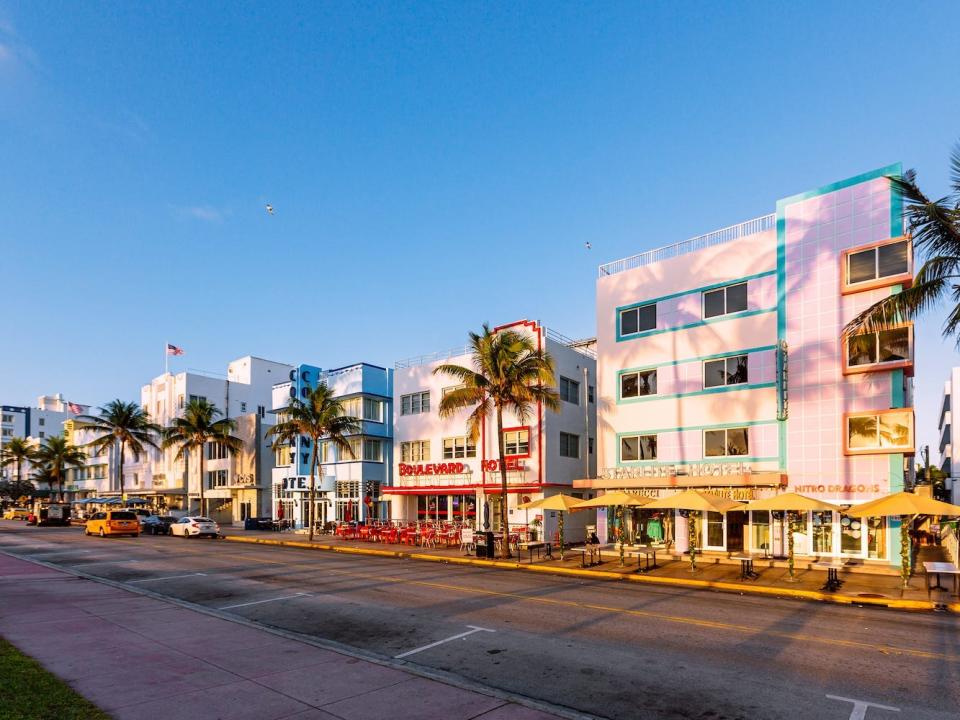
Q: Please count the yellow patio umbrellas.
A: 5